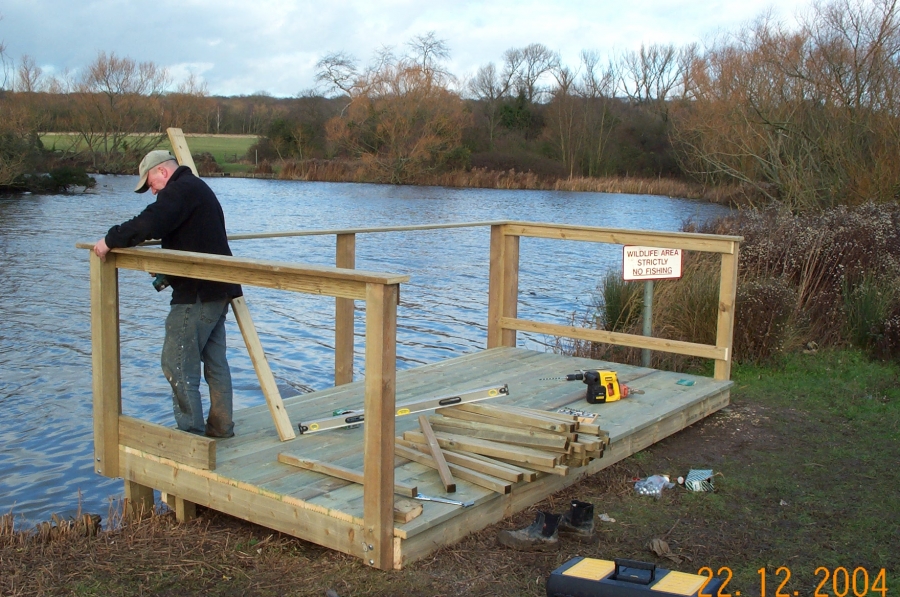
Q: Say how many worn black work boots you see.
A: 2